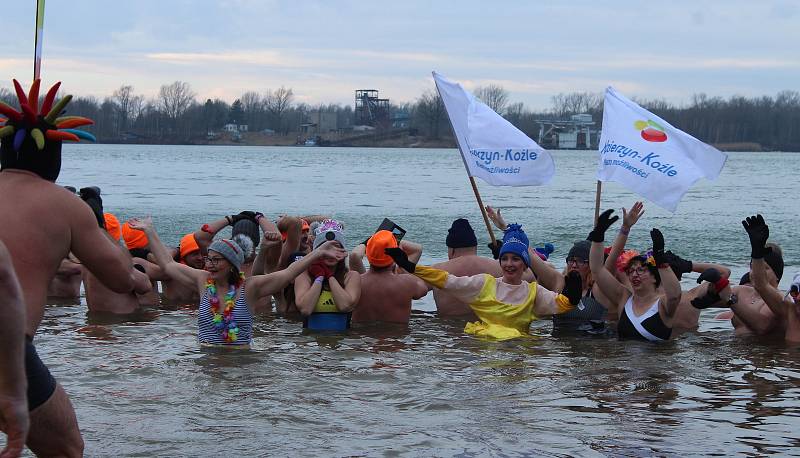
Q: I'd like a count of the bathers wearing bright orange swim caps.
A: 5